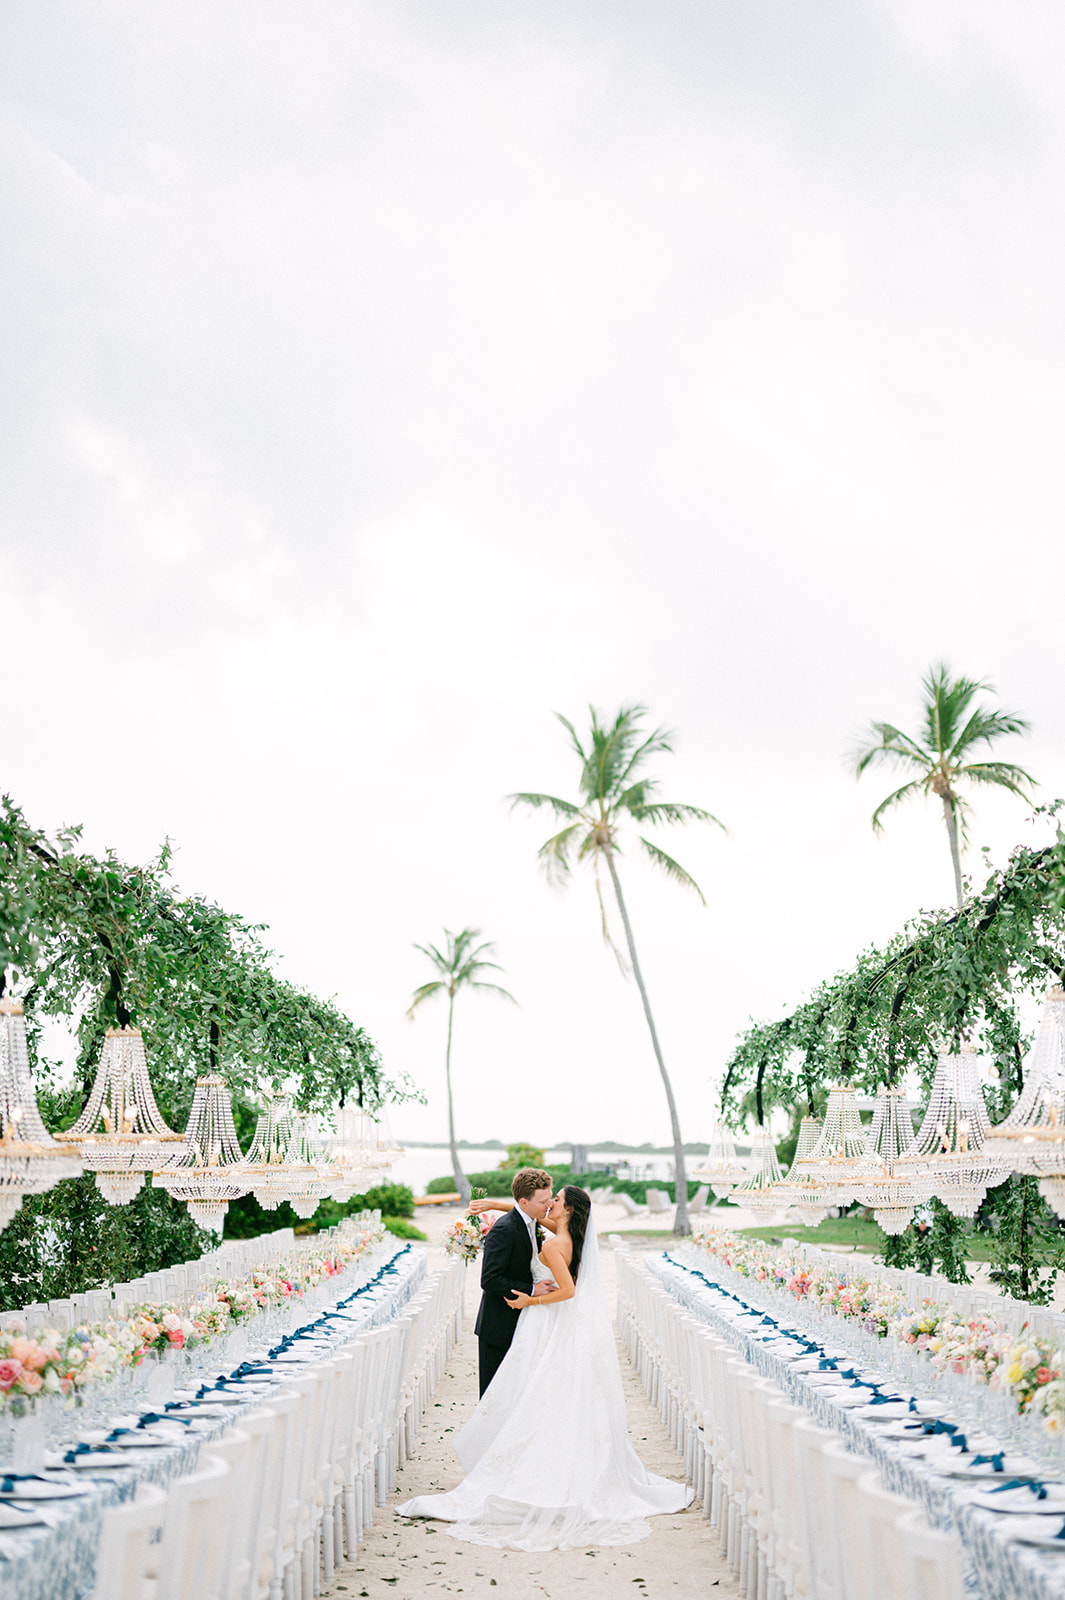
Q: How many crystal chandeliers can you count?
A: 15